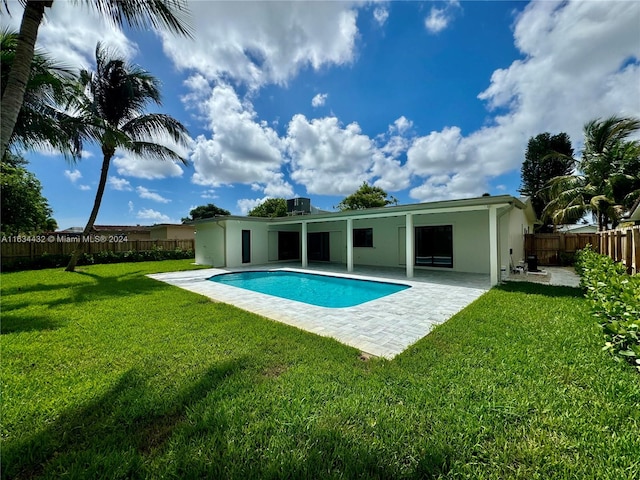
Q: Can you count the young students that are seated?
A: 0